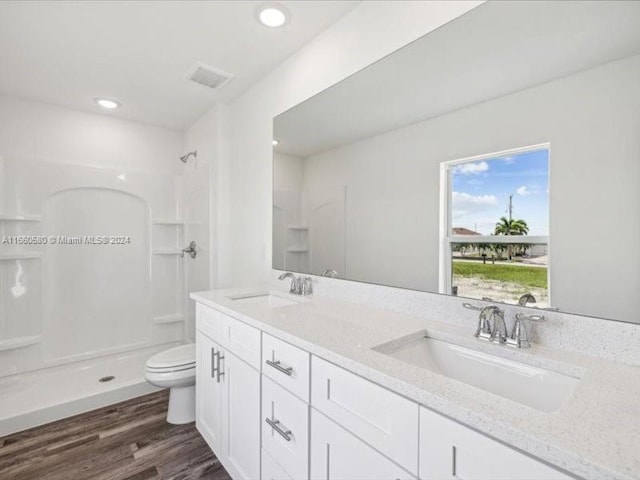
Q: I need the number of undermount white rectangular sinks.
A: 2